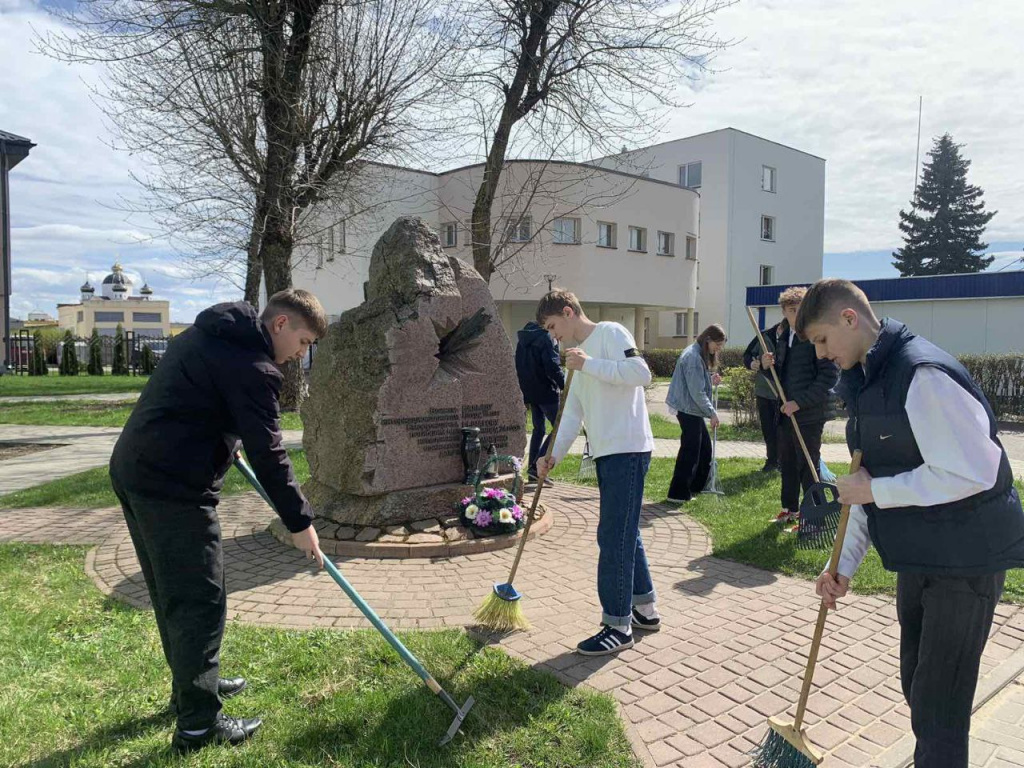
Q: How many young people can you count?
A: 7